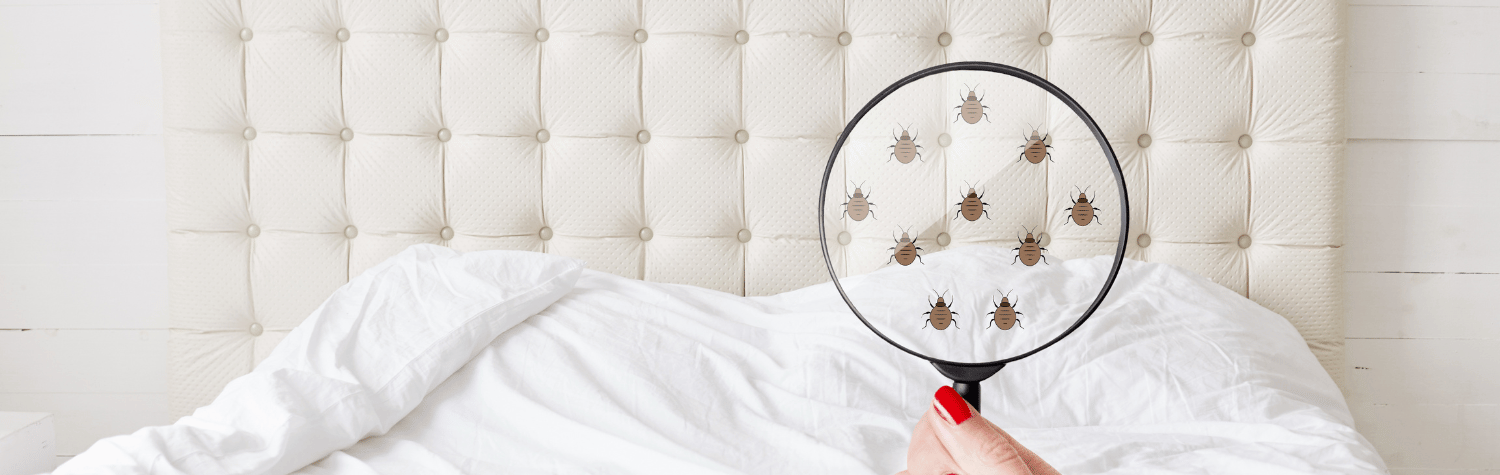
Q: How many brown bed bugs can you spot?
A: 10